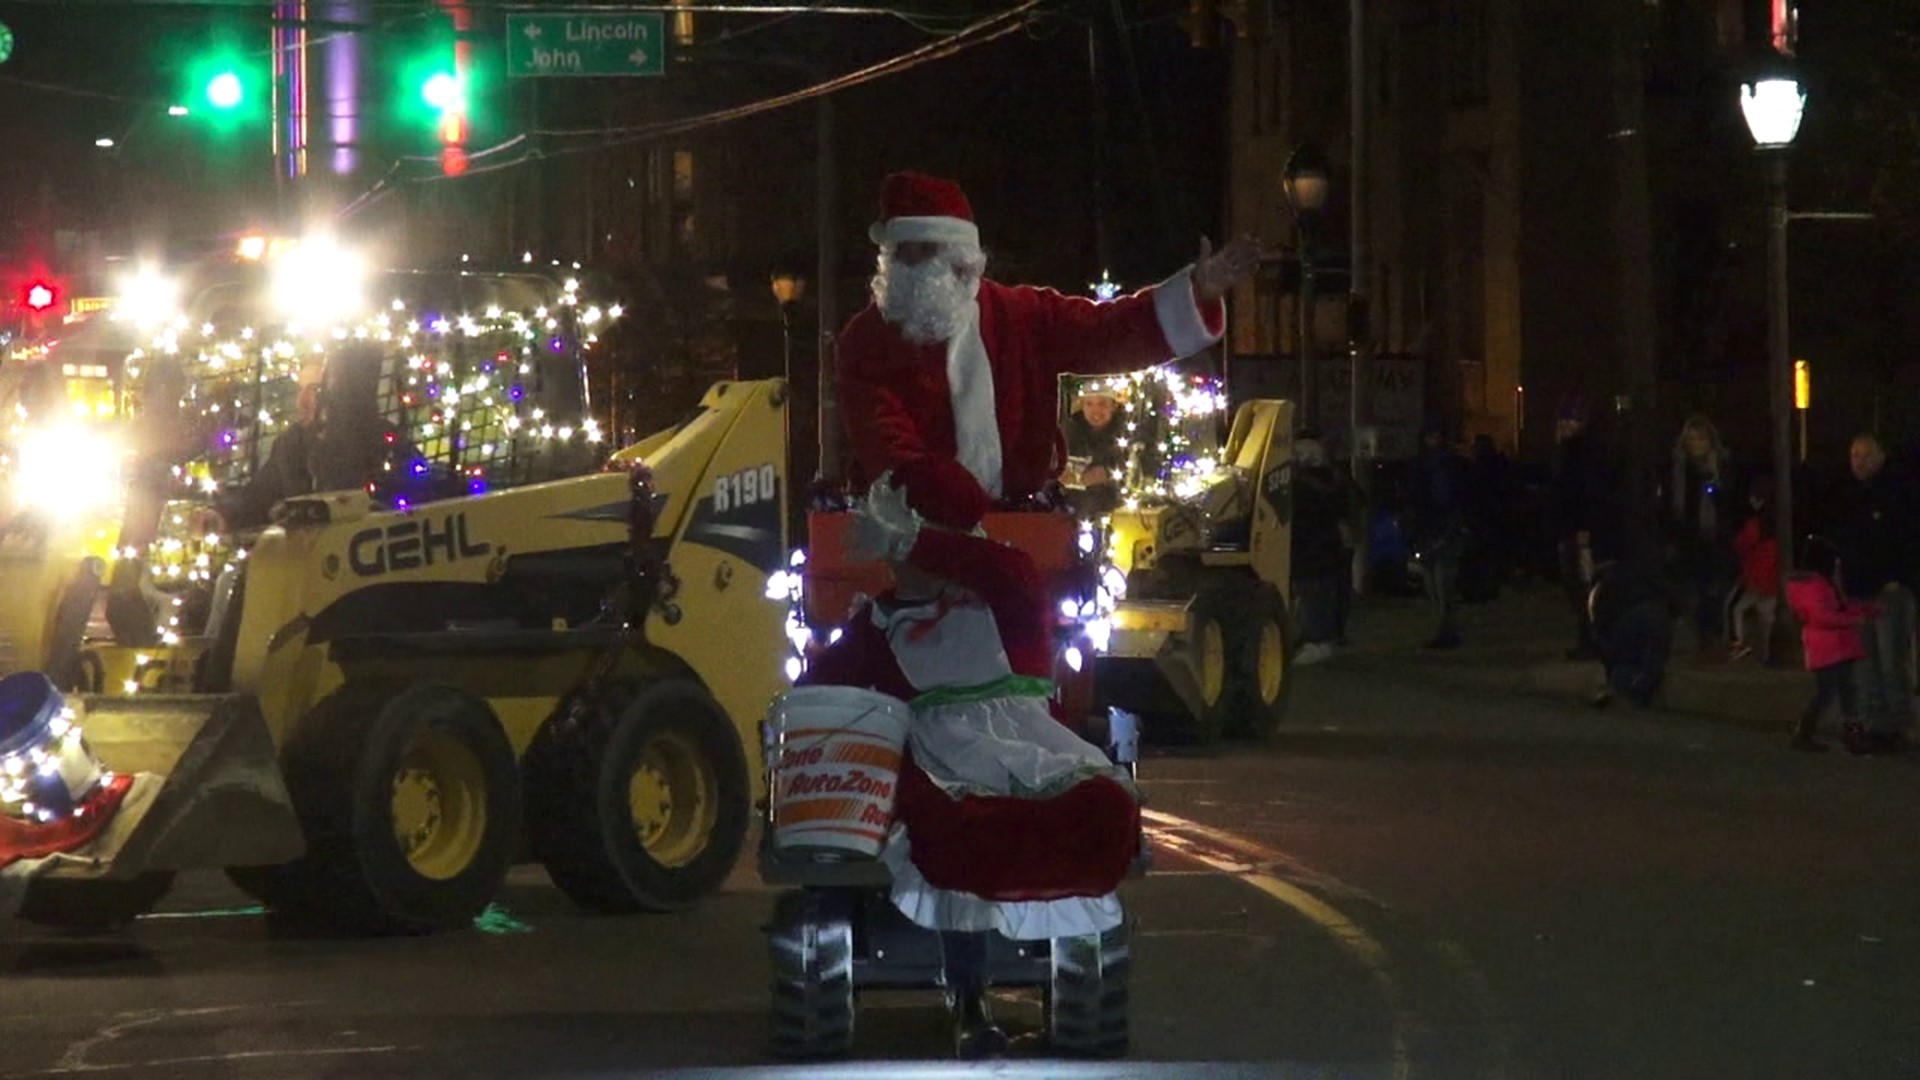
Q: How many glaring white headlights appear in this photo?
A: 3